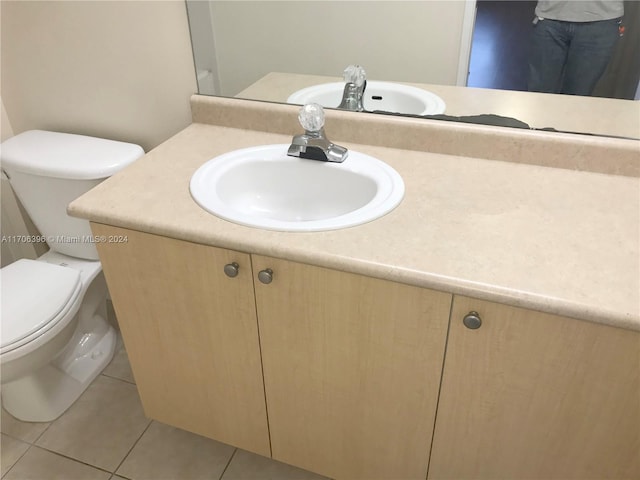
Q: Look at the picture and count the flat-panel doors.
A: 3